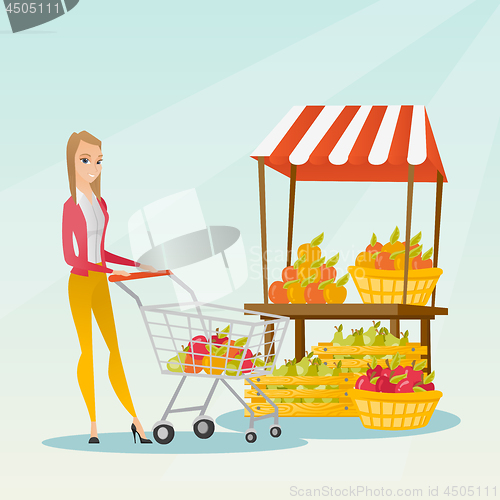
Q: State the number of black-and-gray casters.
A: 4